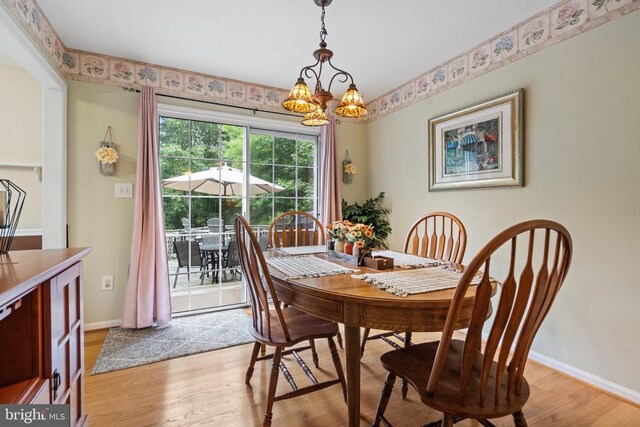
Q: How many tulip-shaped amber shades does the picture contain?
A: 3